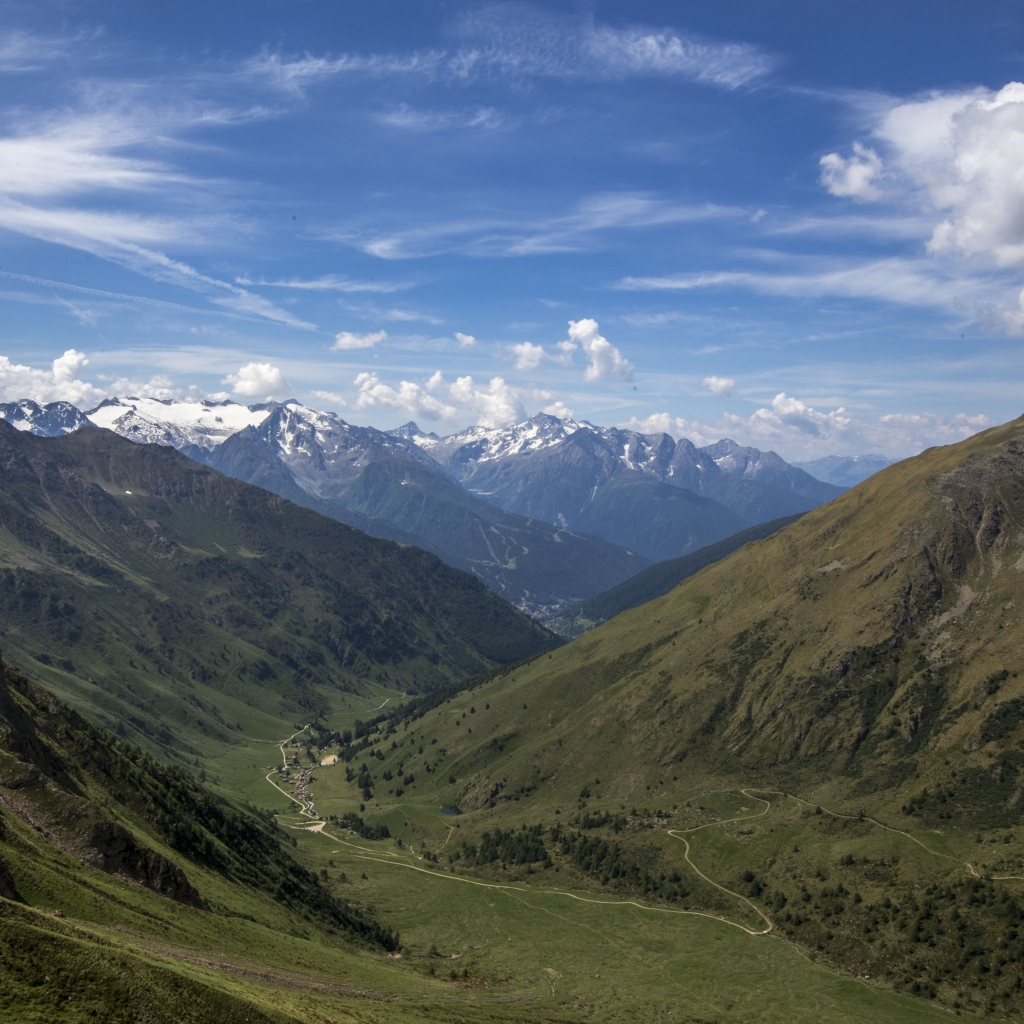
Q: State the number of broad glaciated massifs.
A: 1